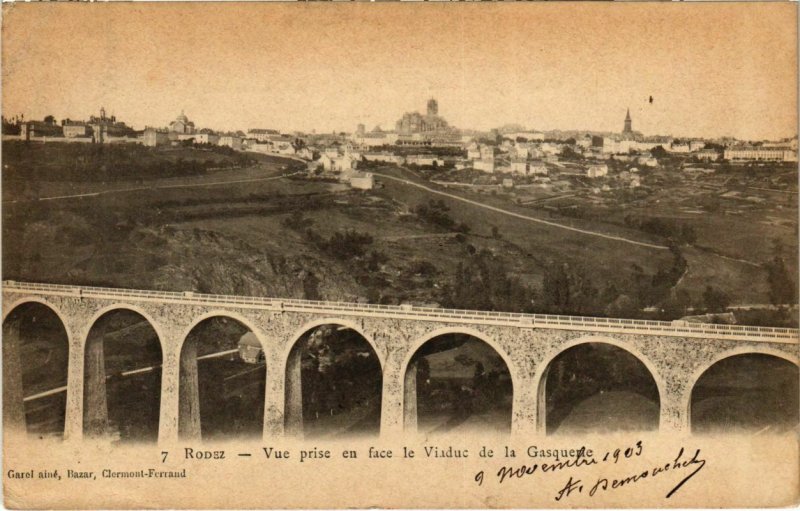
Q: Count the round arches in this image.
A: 7